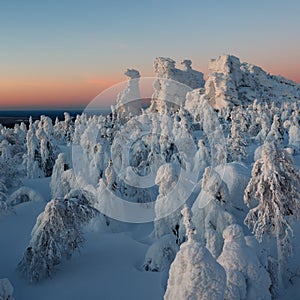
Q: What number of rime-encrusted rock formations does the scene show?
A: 3